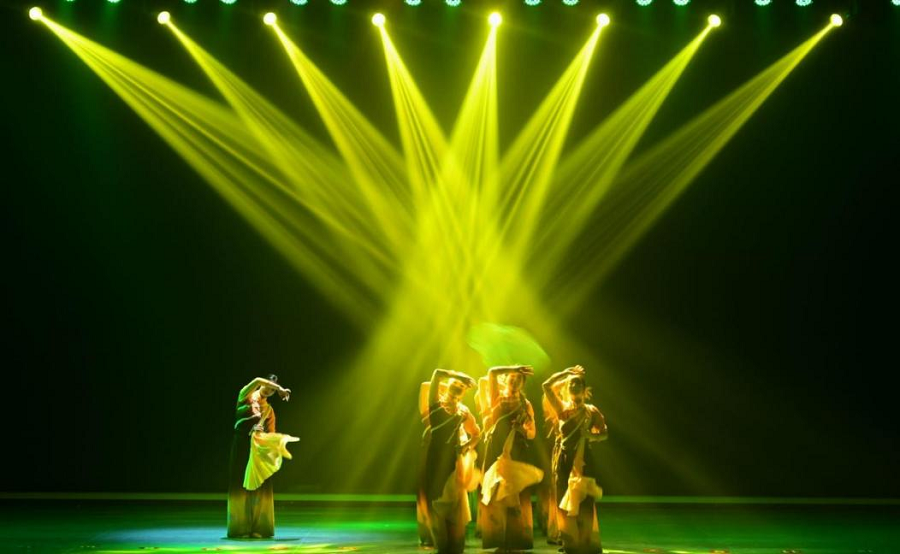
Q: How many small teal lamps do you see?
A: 15